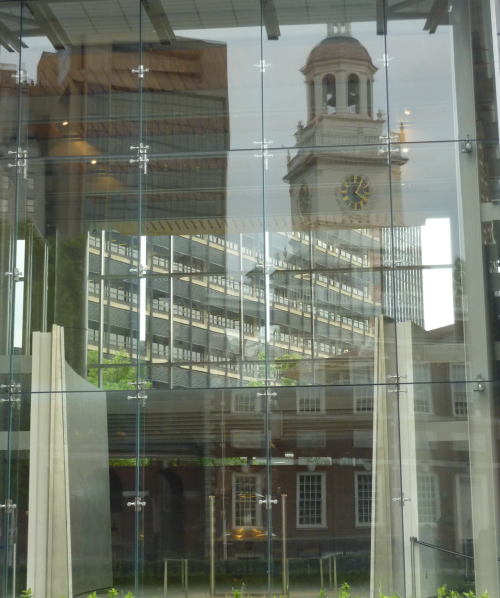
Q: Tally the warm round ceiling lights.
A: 4